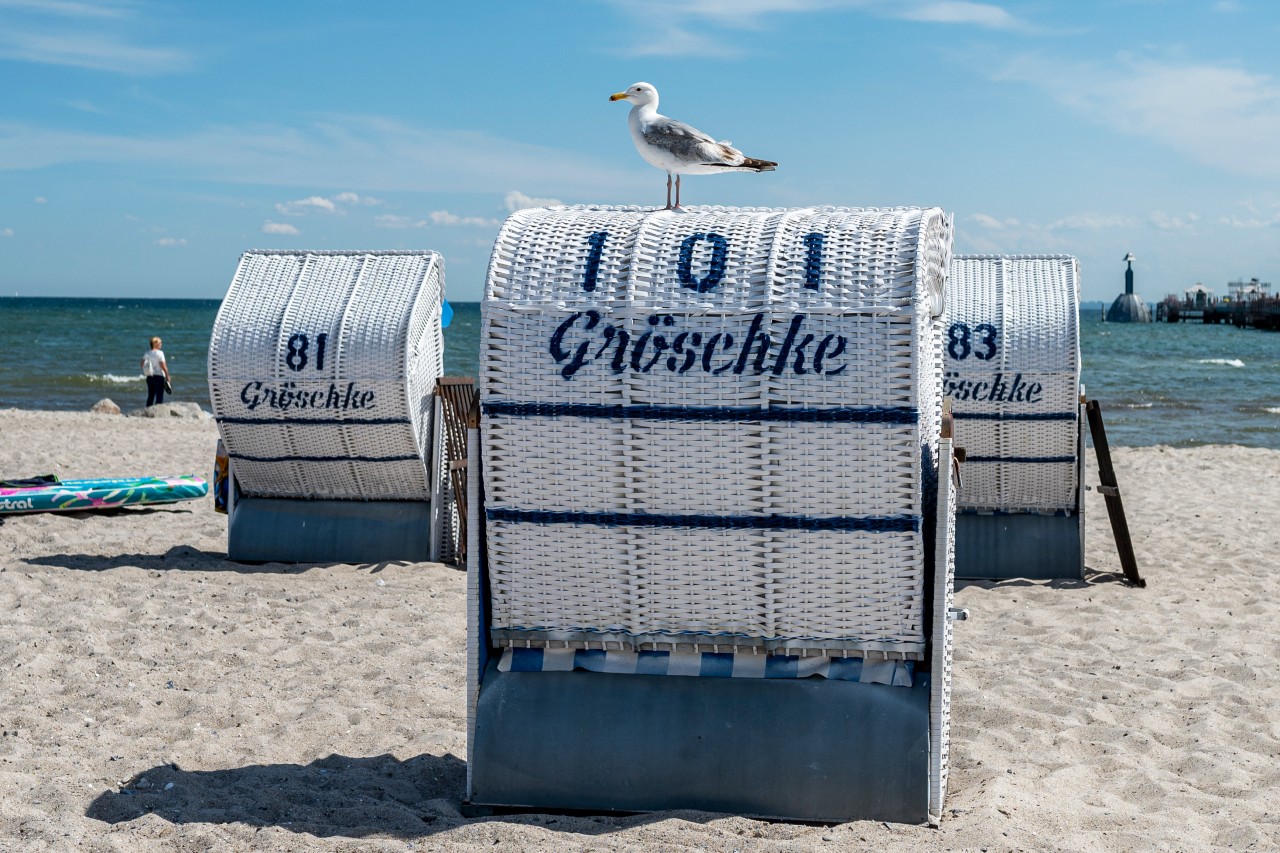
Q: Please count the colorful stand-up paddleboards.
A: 1